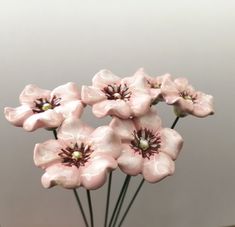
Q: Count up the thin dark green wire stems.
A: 6